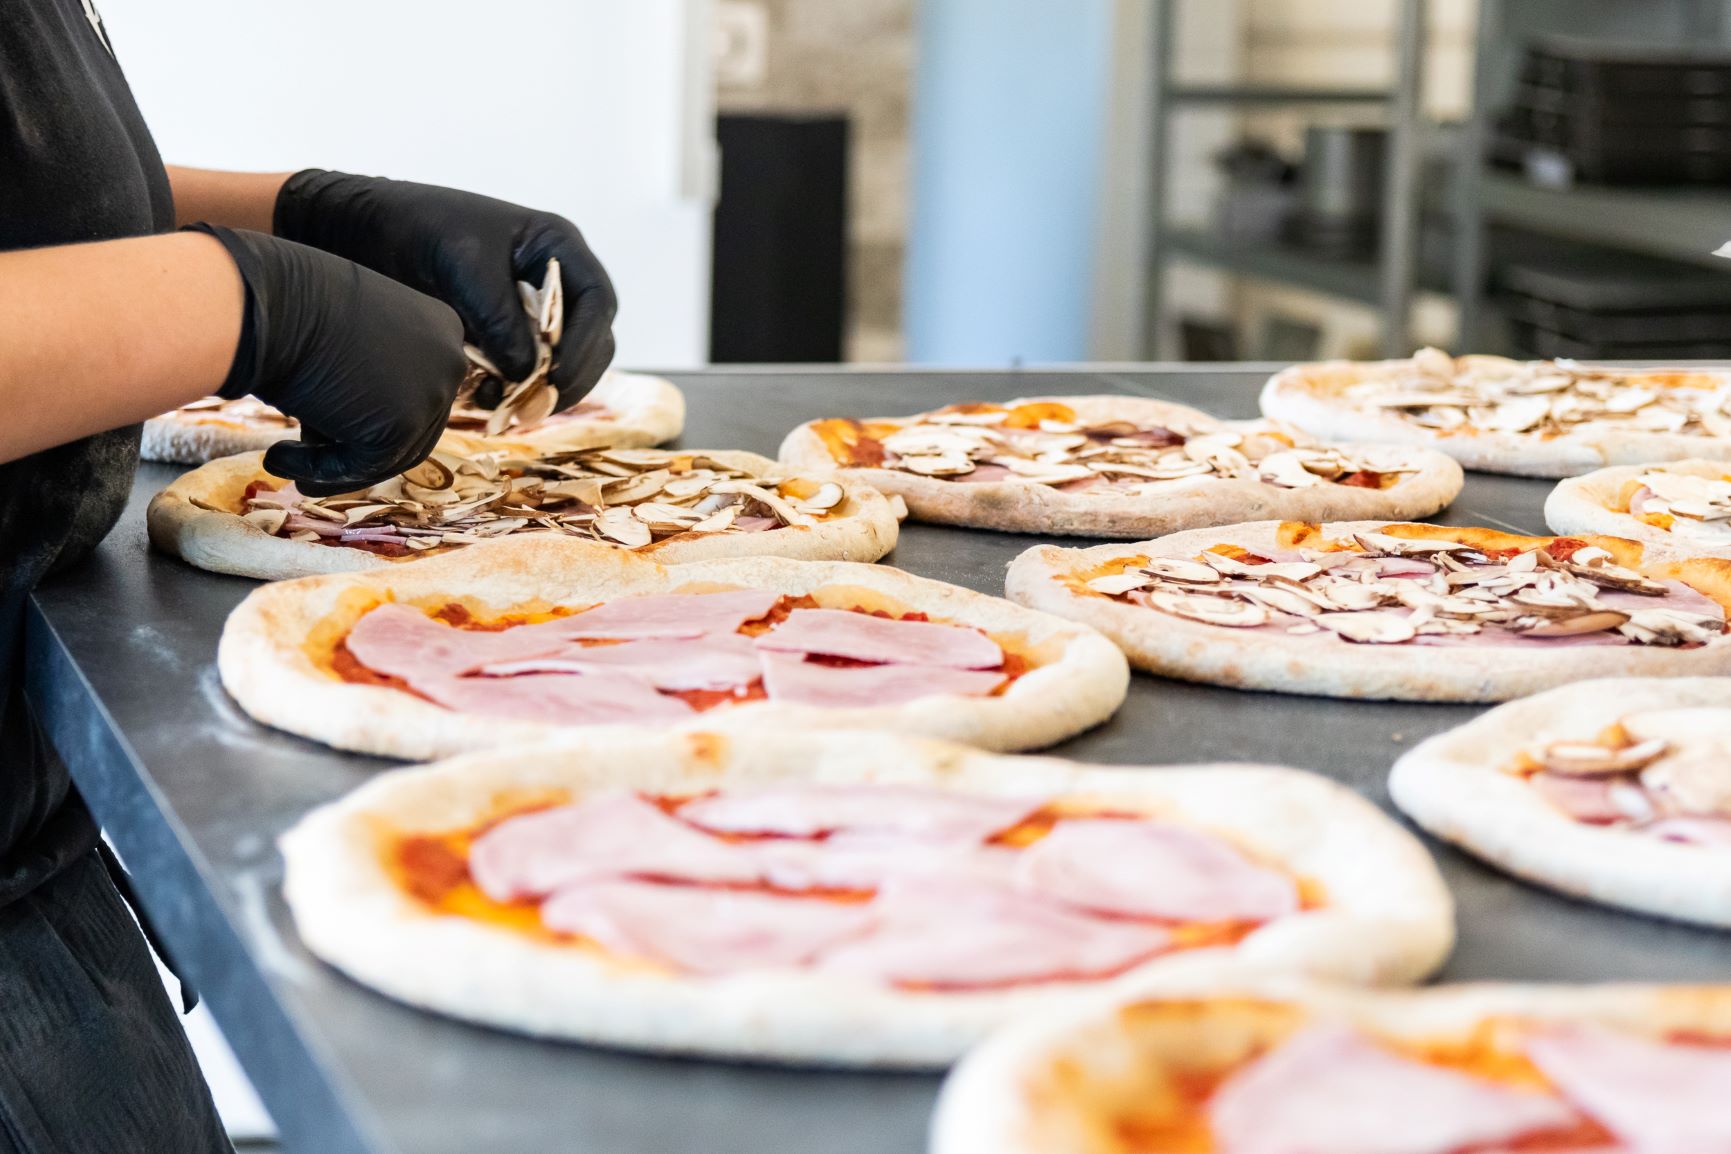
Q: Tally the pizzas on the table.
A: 10